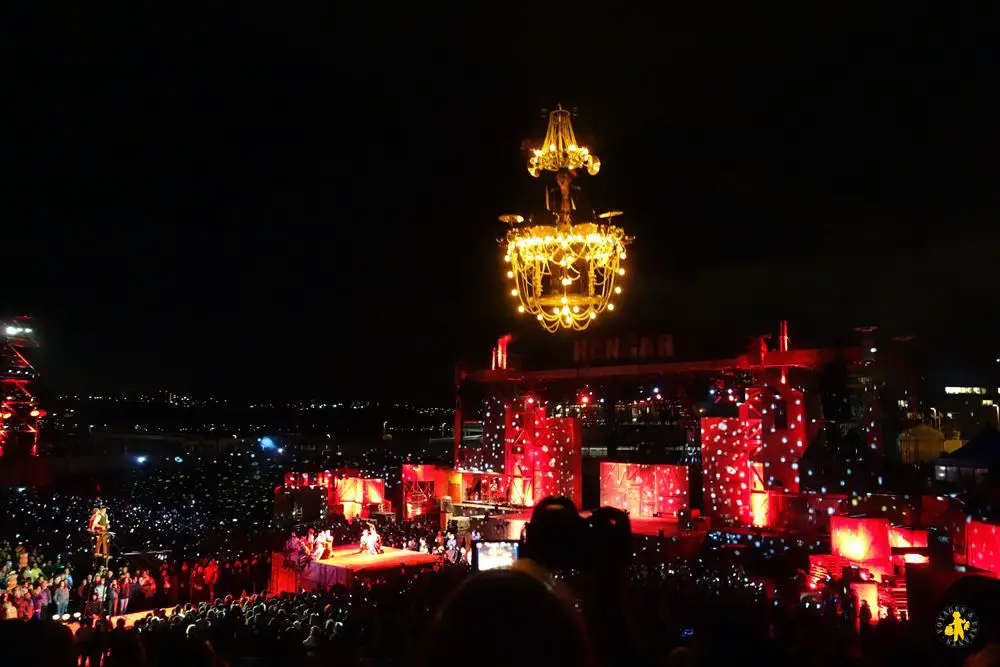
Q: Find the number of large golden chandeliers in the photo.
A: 1